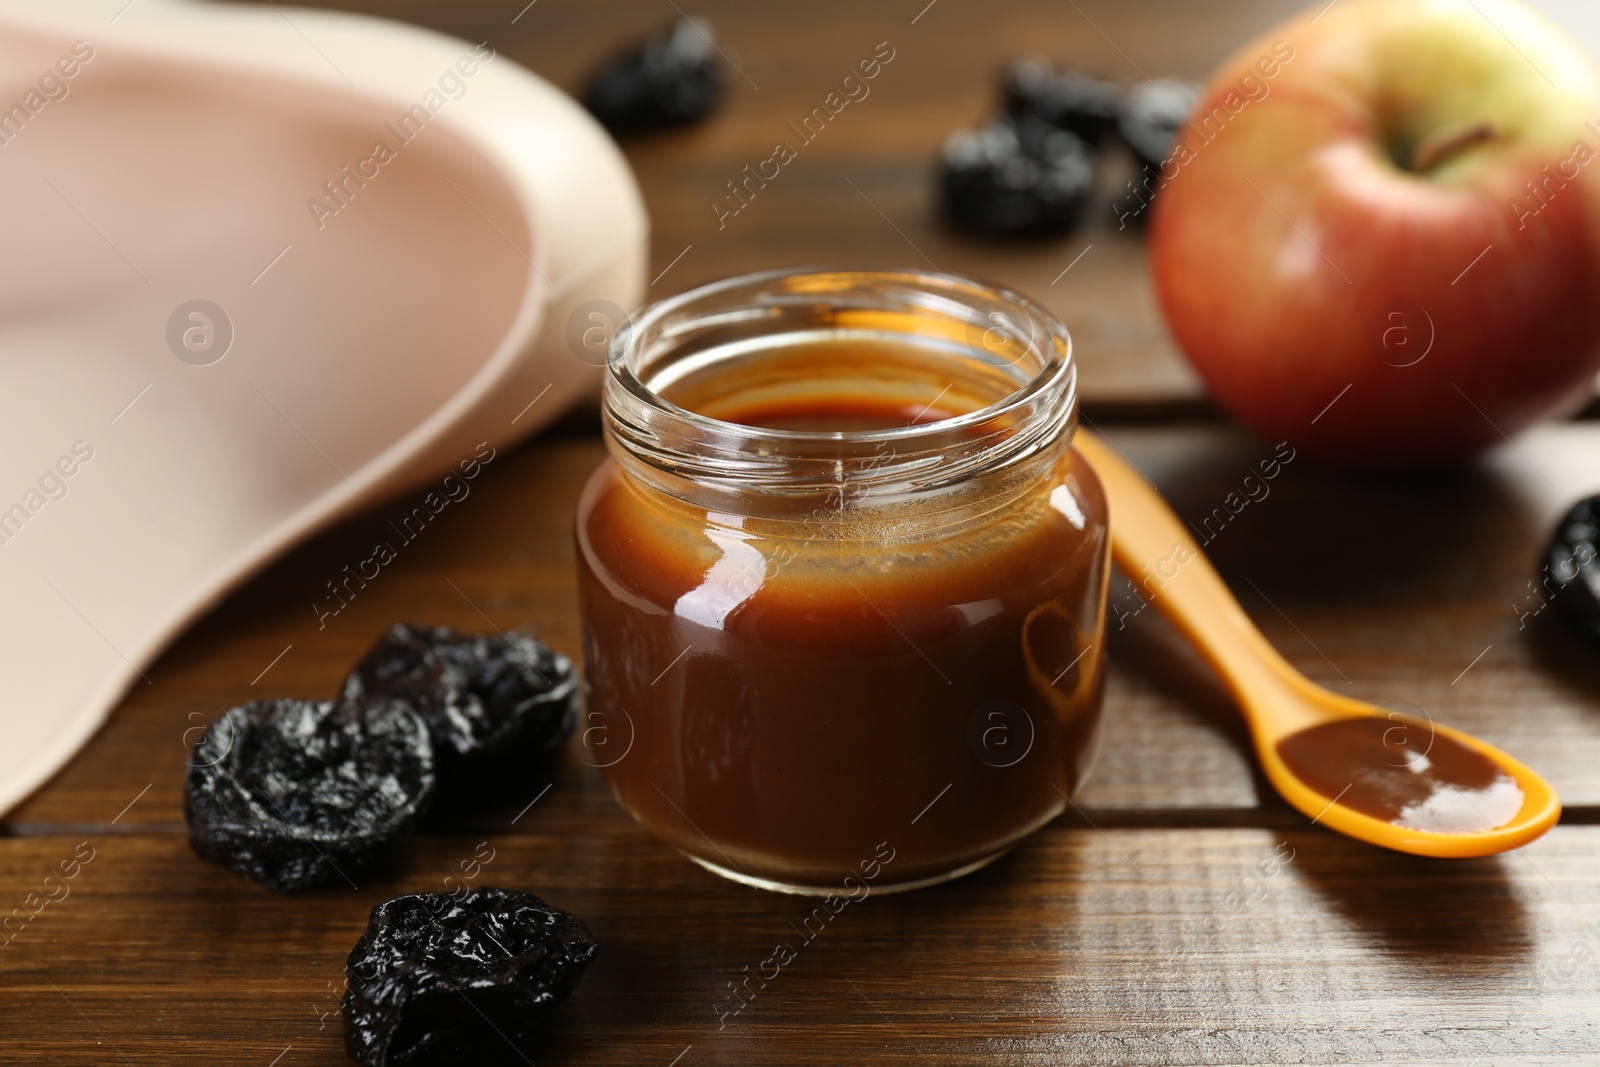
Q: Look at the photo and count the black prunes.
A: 8